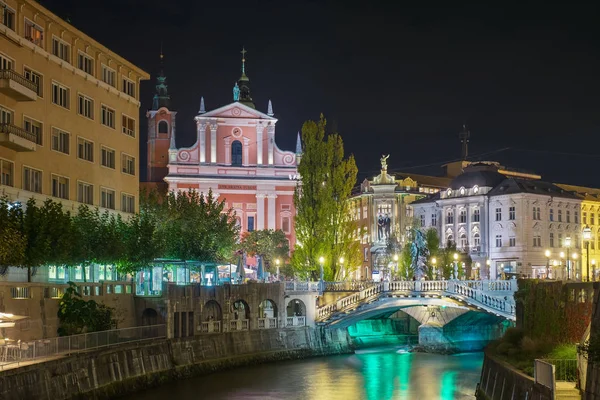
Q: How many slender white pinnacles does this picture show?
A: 4